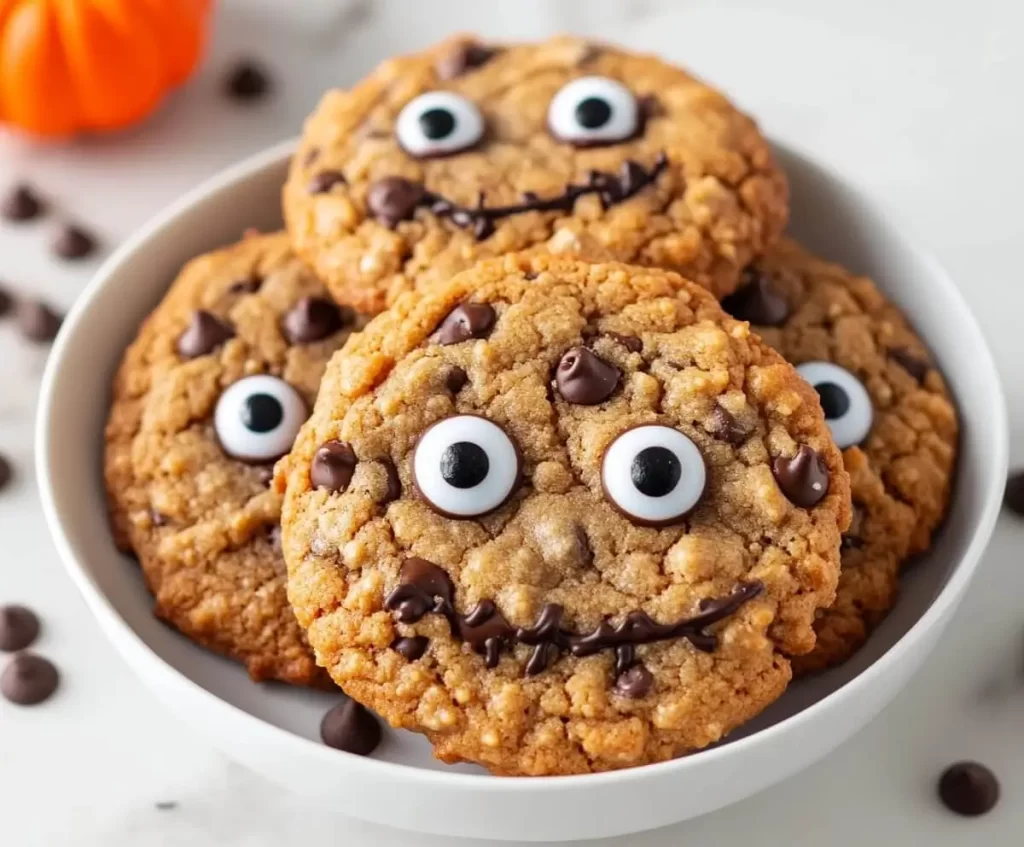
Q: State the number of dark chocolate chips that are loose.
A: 11